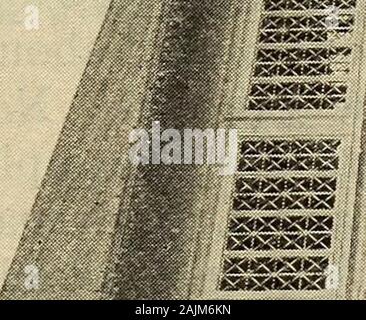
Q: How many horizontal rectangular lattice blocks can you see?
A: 8